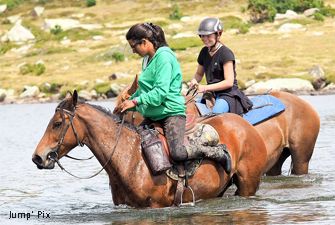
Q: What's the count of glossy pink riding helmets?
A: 0